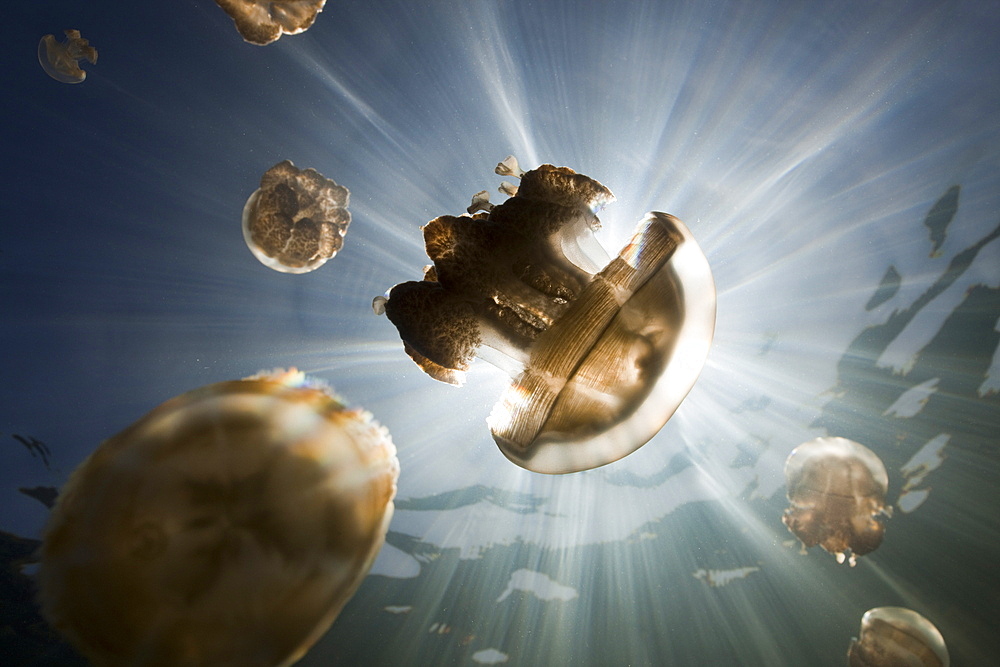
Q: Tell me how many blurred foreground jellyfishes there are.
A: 1